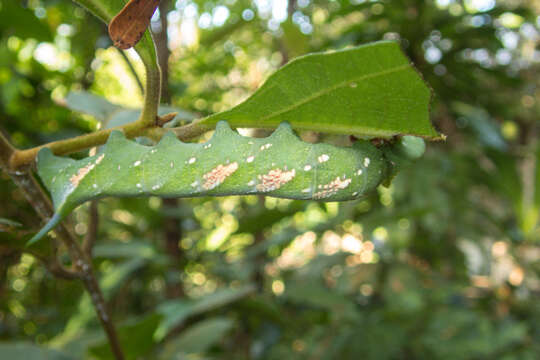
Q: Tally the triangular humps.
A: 5